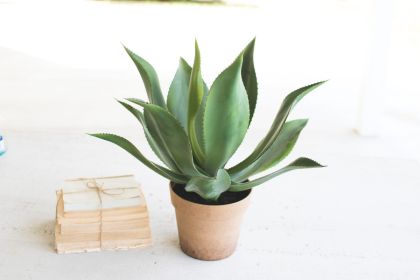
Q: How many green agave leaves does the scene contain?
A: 12